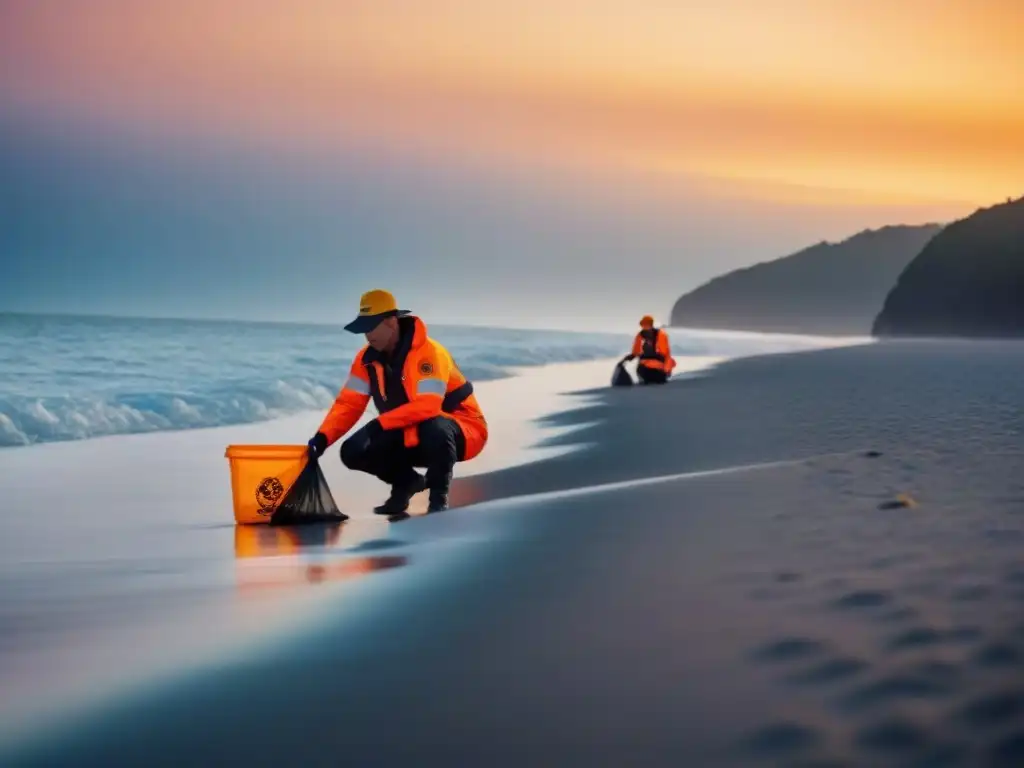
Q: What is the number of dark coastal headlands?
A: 2